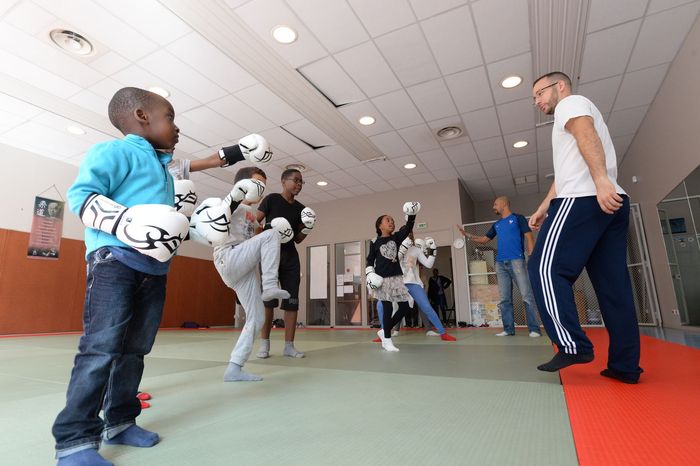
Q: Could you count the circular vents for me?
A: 3